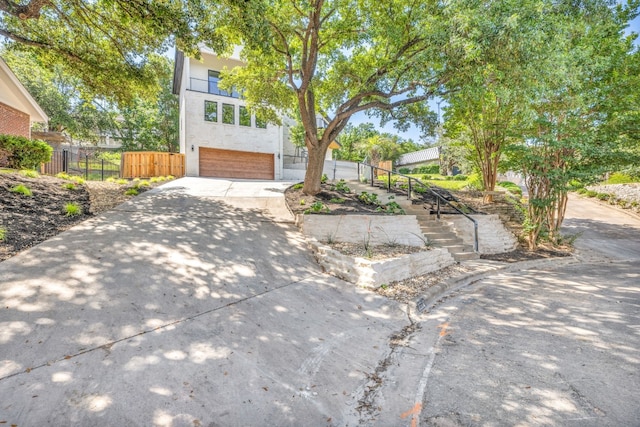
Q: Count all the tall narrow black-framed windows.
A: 4